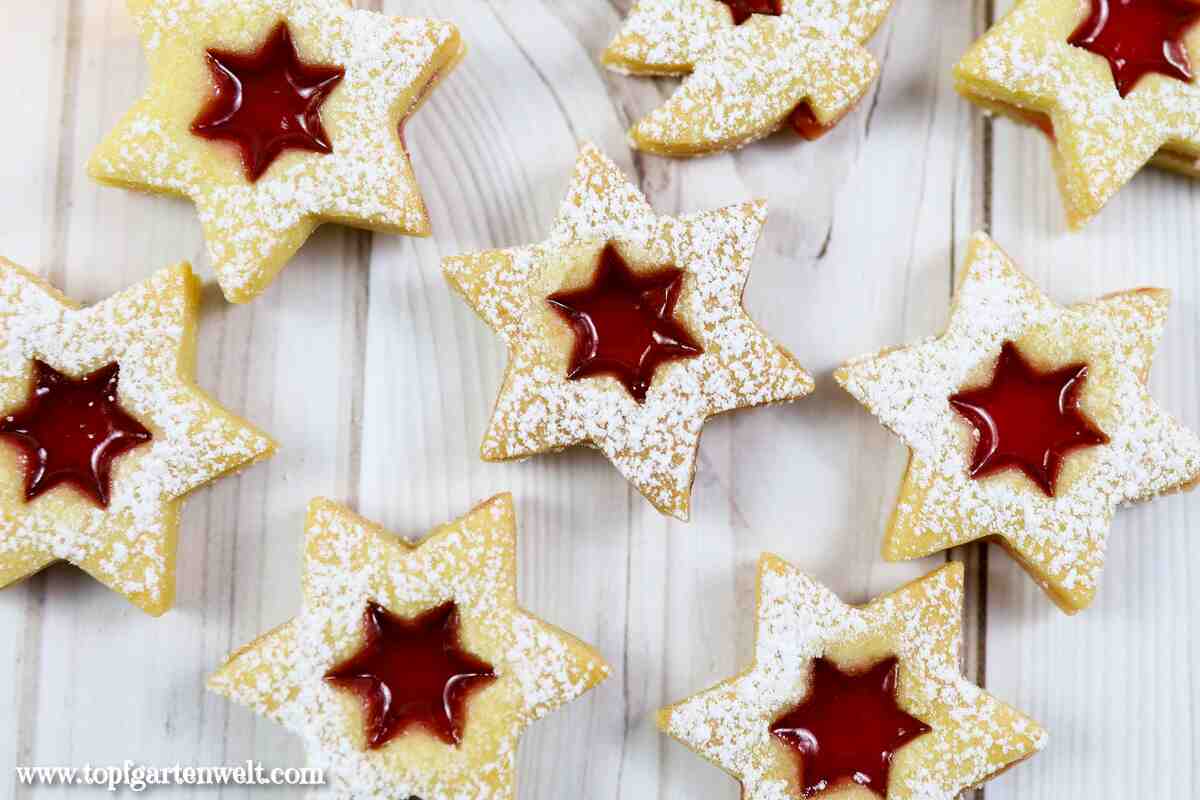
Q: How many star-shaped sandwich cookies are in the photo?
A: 7